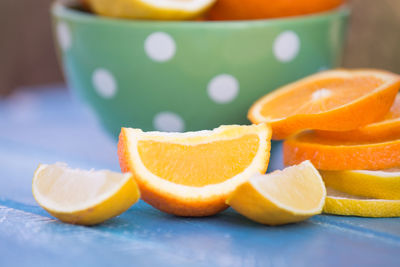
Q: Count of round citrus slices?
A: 5